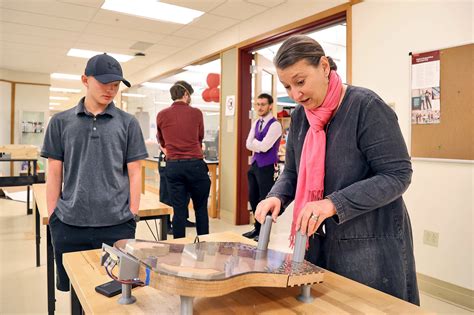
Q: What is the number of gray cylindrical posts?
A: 5